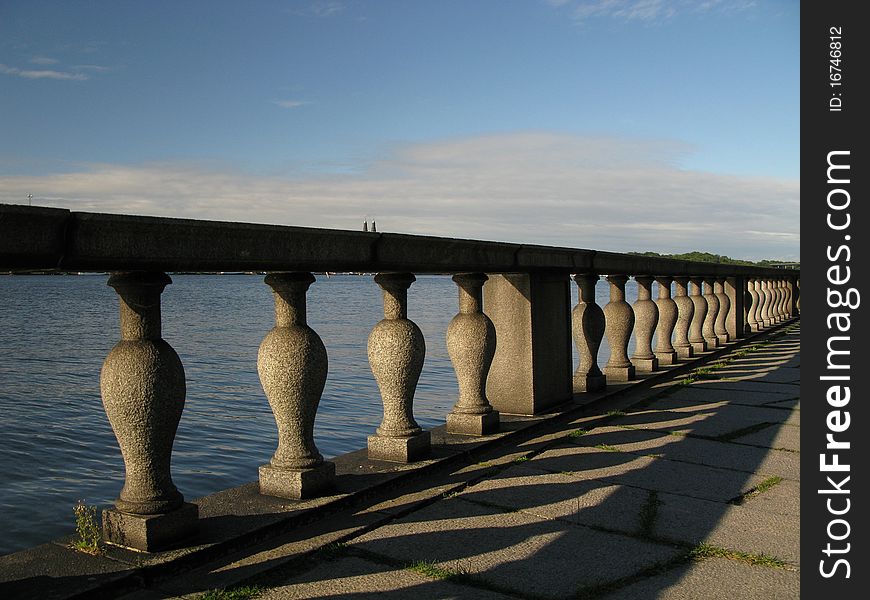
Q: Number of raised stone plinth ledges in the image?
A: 1